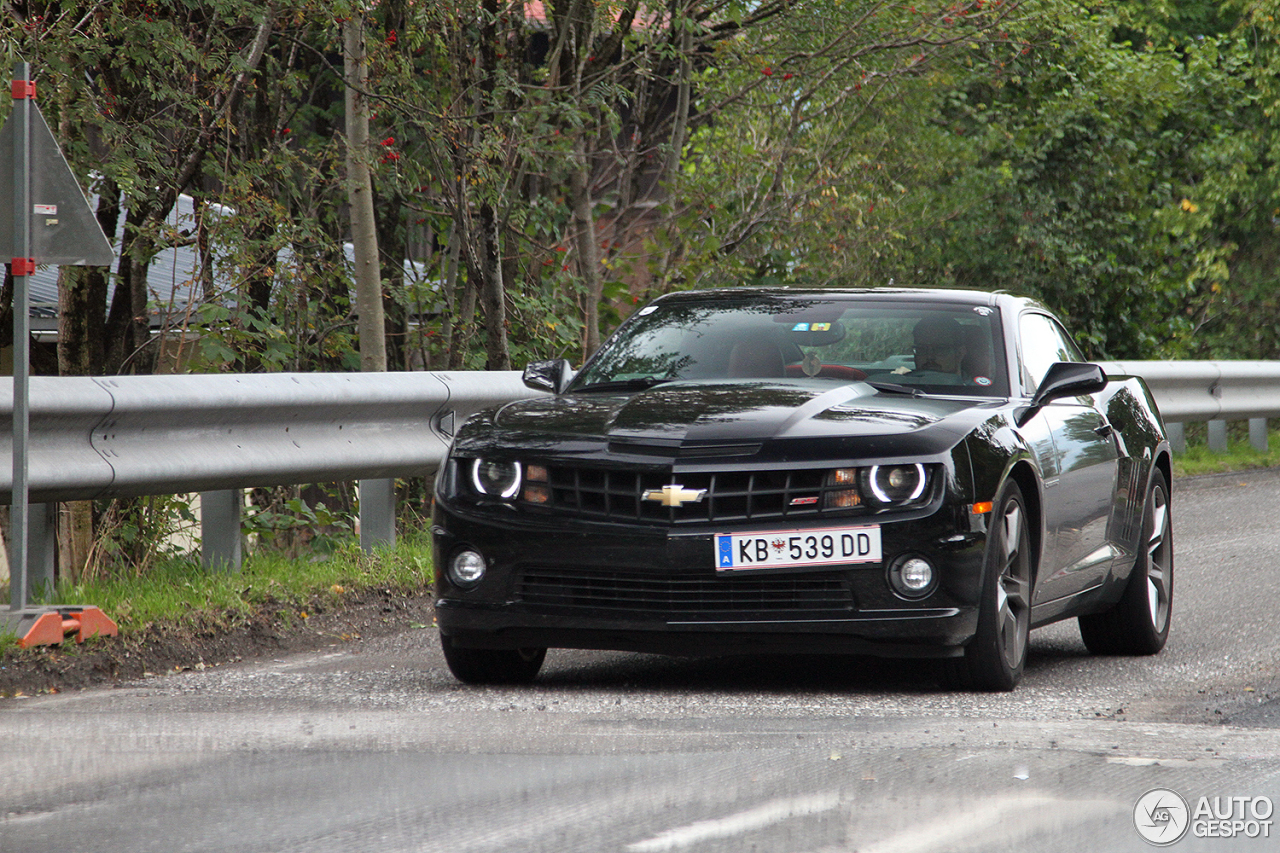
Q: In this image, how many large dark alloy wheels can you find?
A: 2